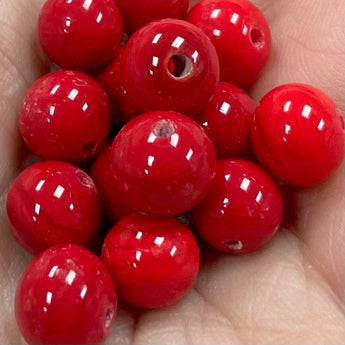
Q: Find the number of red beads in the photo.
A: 14